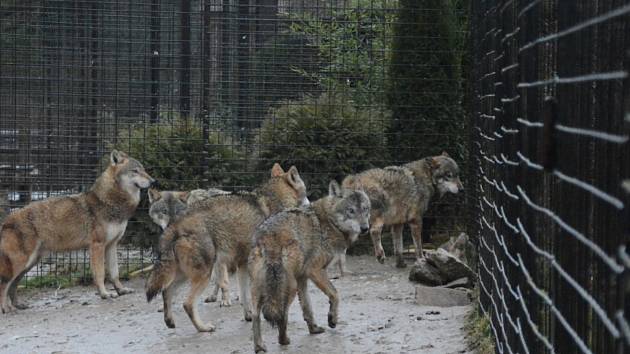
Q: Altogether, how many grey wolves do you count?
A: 5